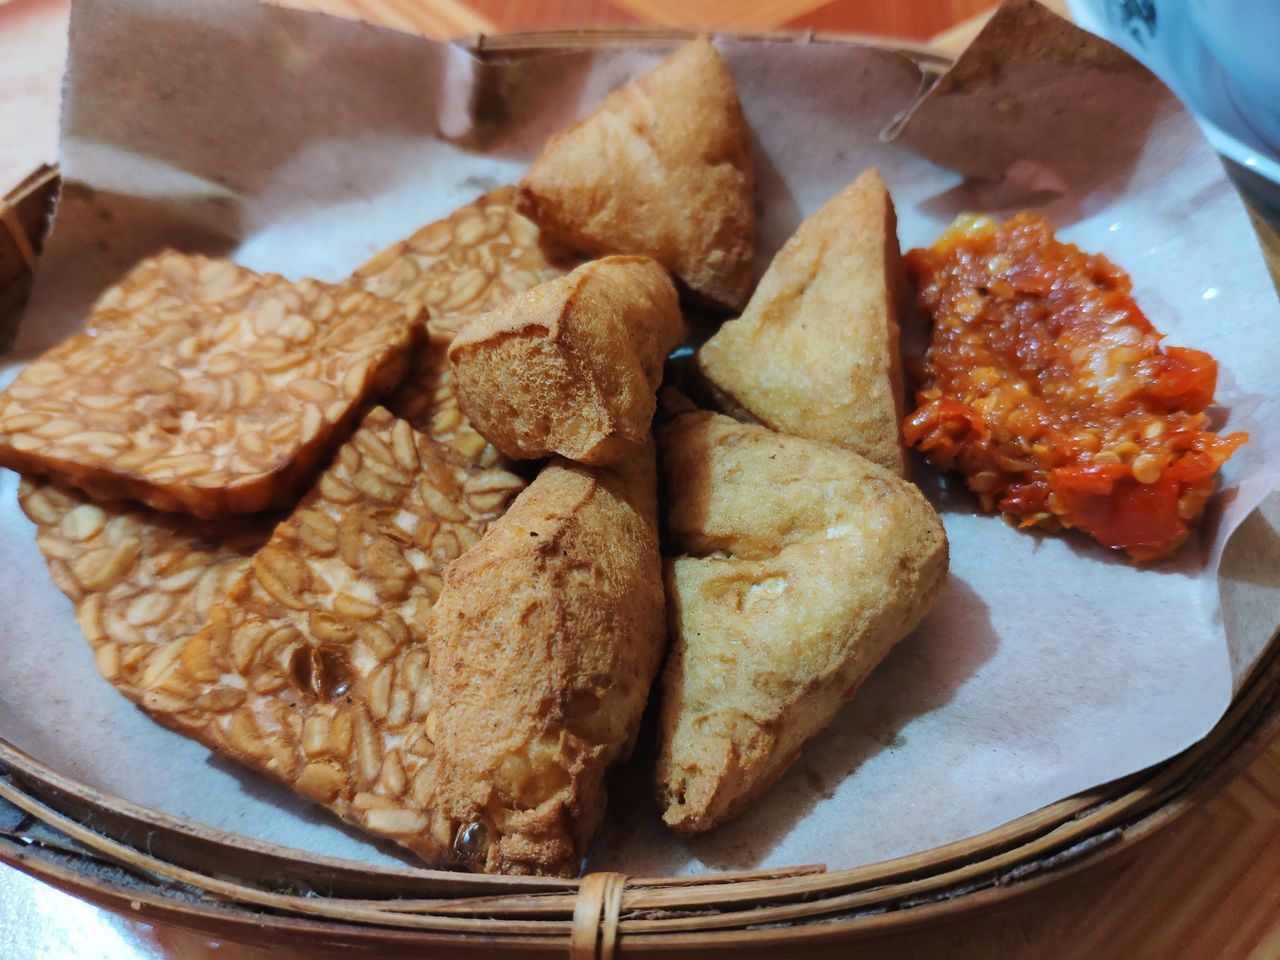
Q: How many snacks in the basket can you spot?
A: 9